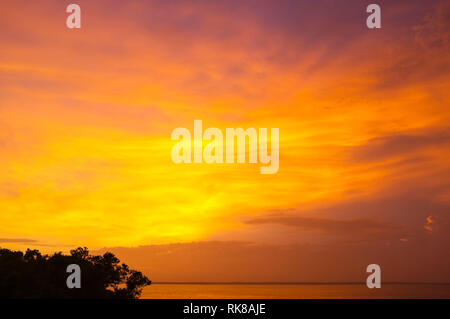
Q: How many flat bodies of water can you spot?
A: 1